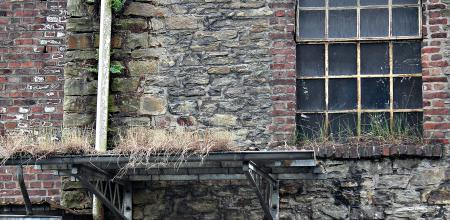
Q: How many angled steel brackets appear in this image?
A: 2